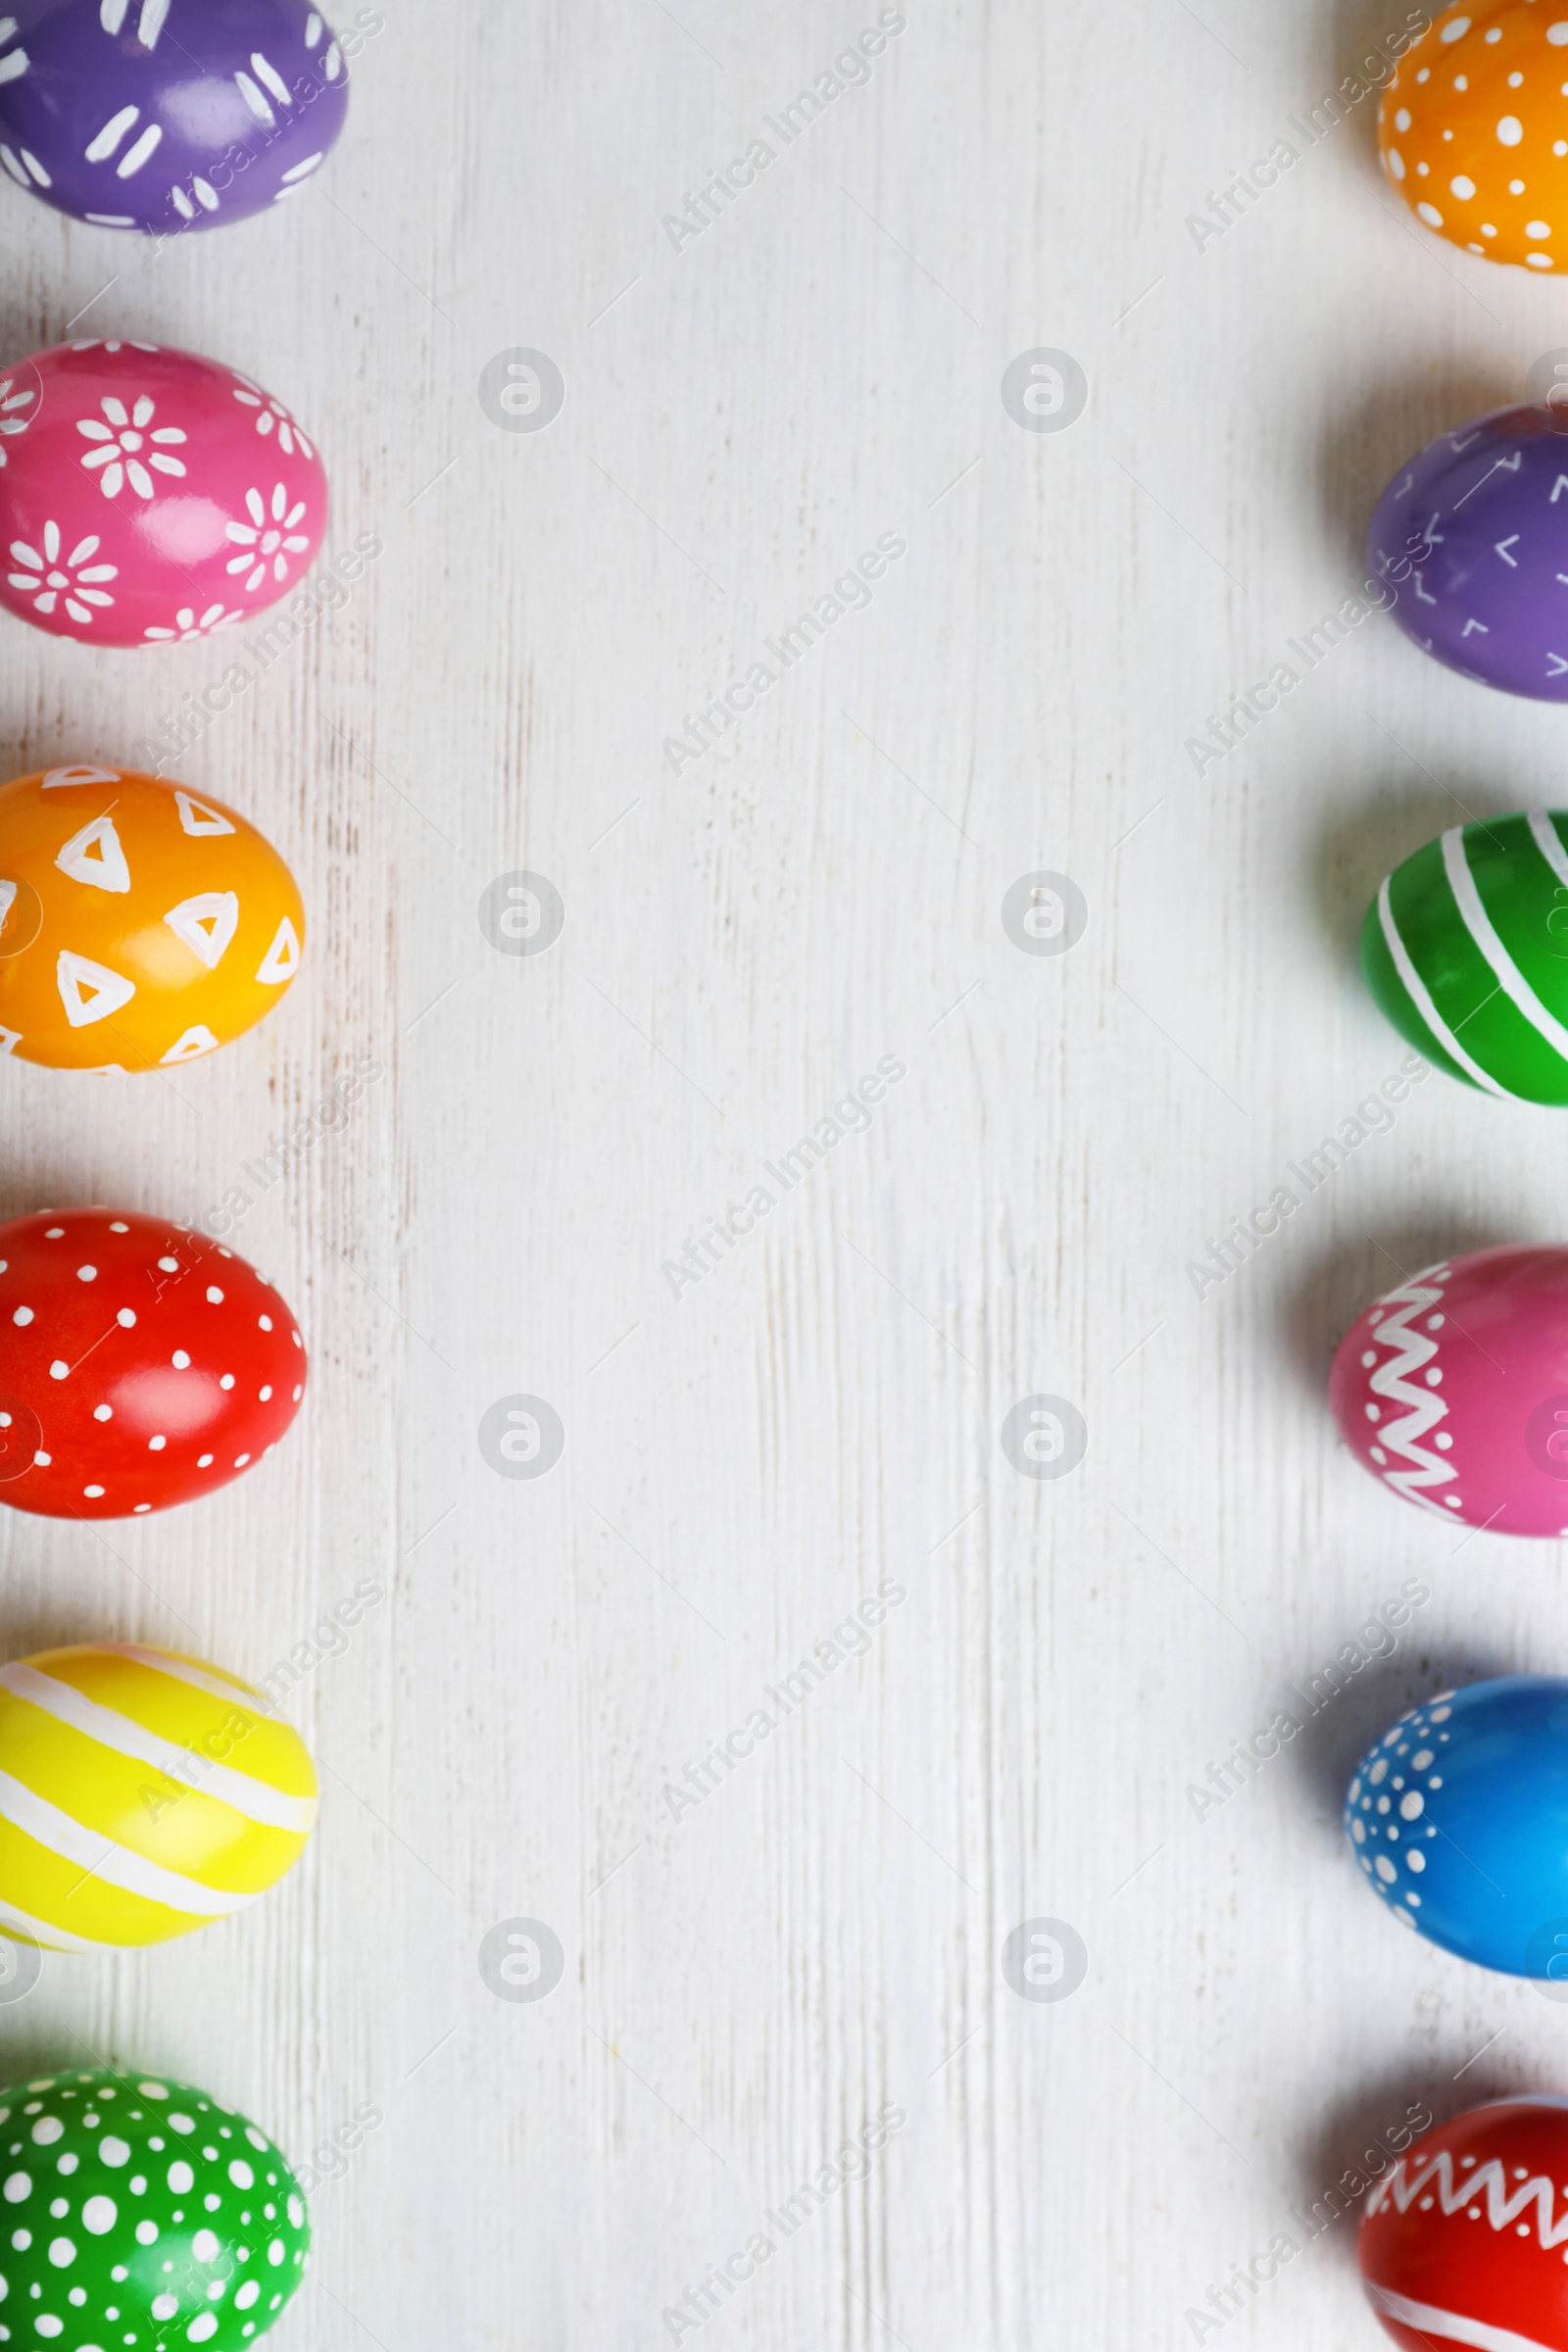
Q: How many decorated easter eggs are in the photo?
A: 12